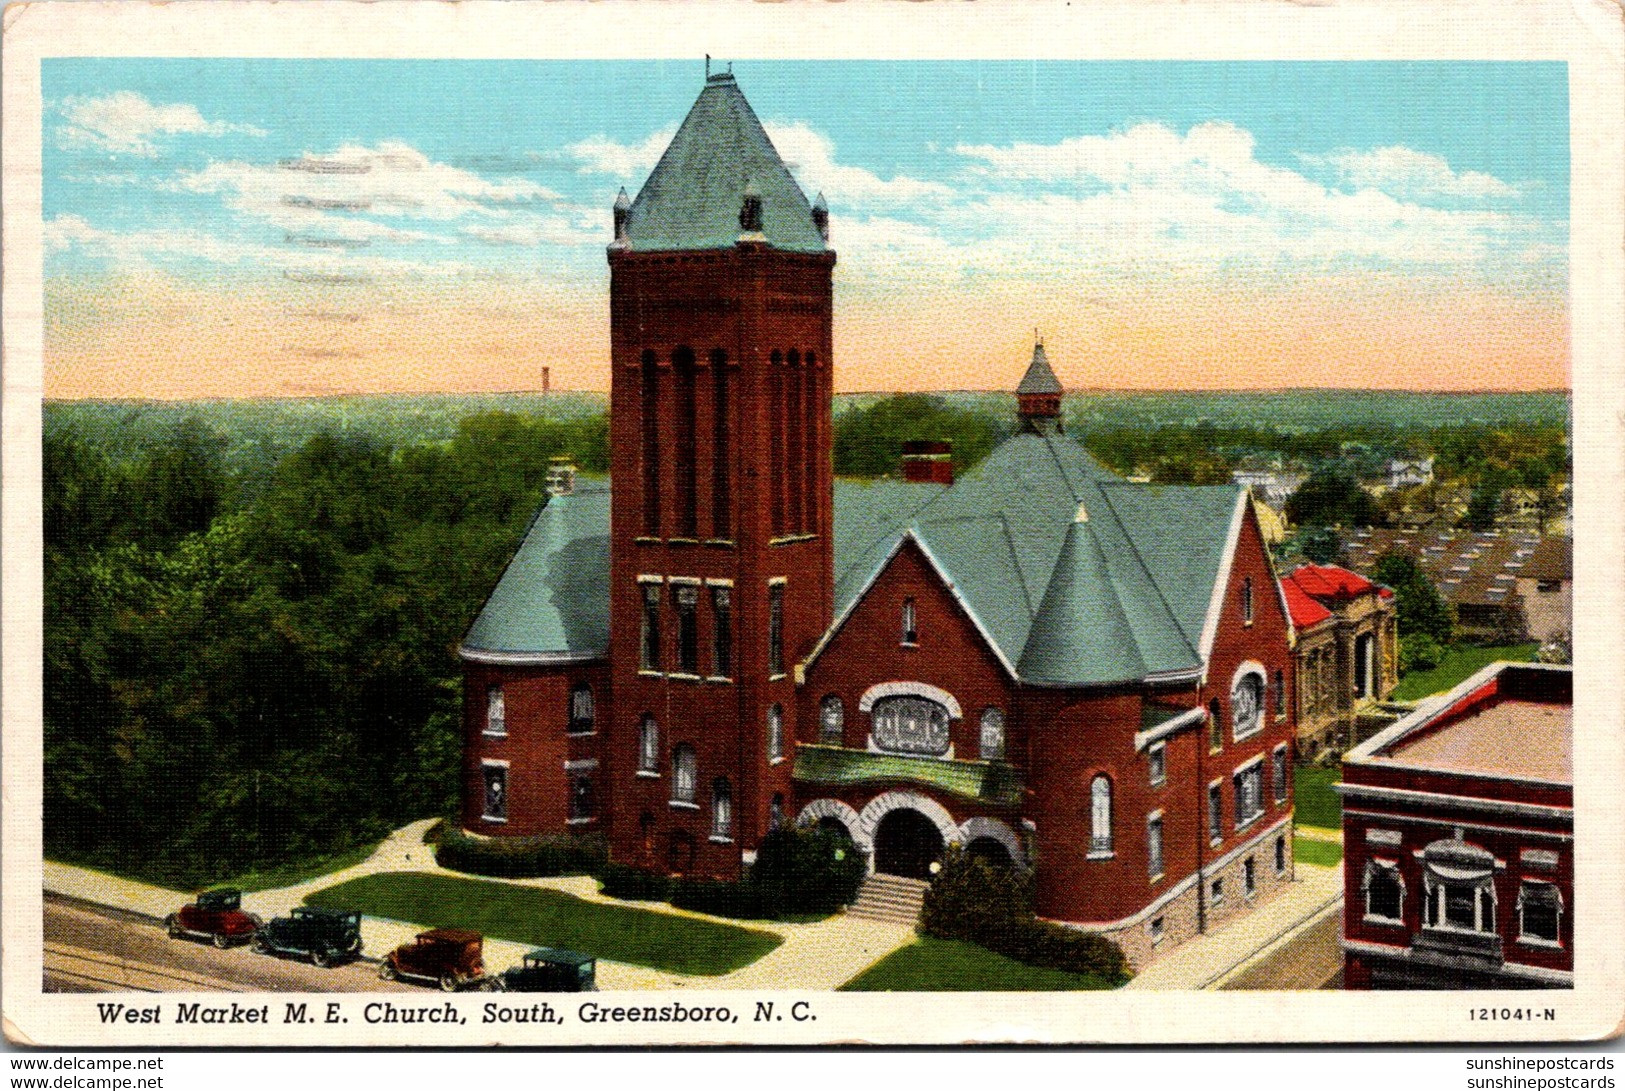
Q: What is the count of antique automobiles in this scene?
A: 4